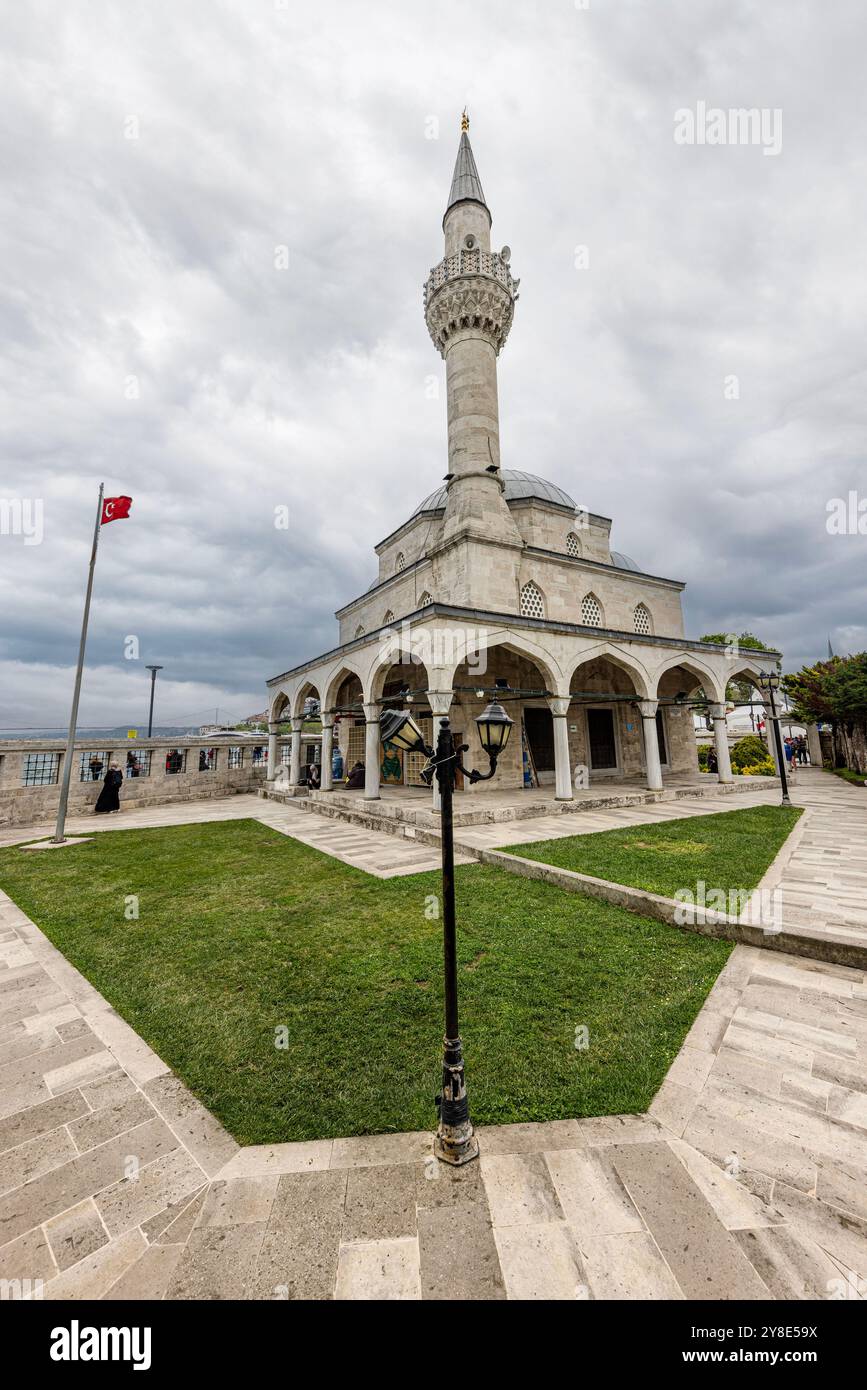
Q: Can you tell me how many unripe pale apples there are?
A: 0